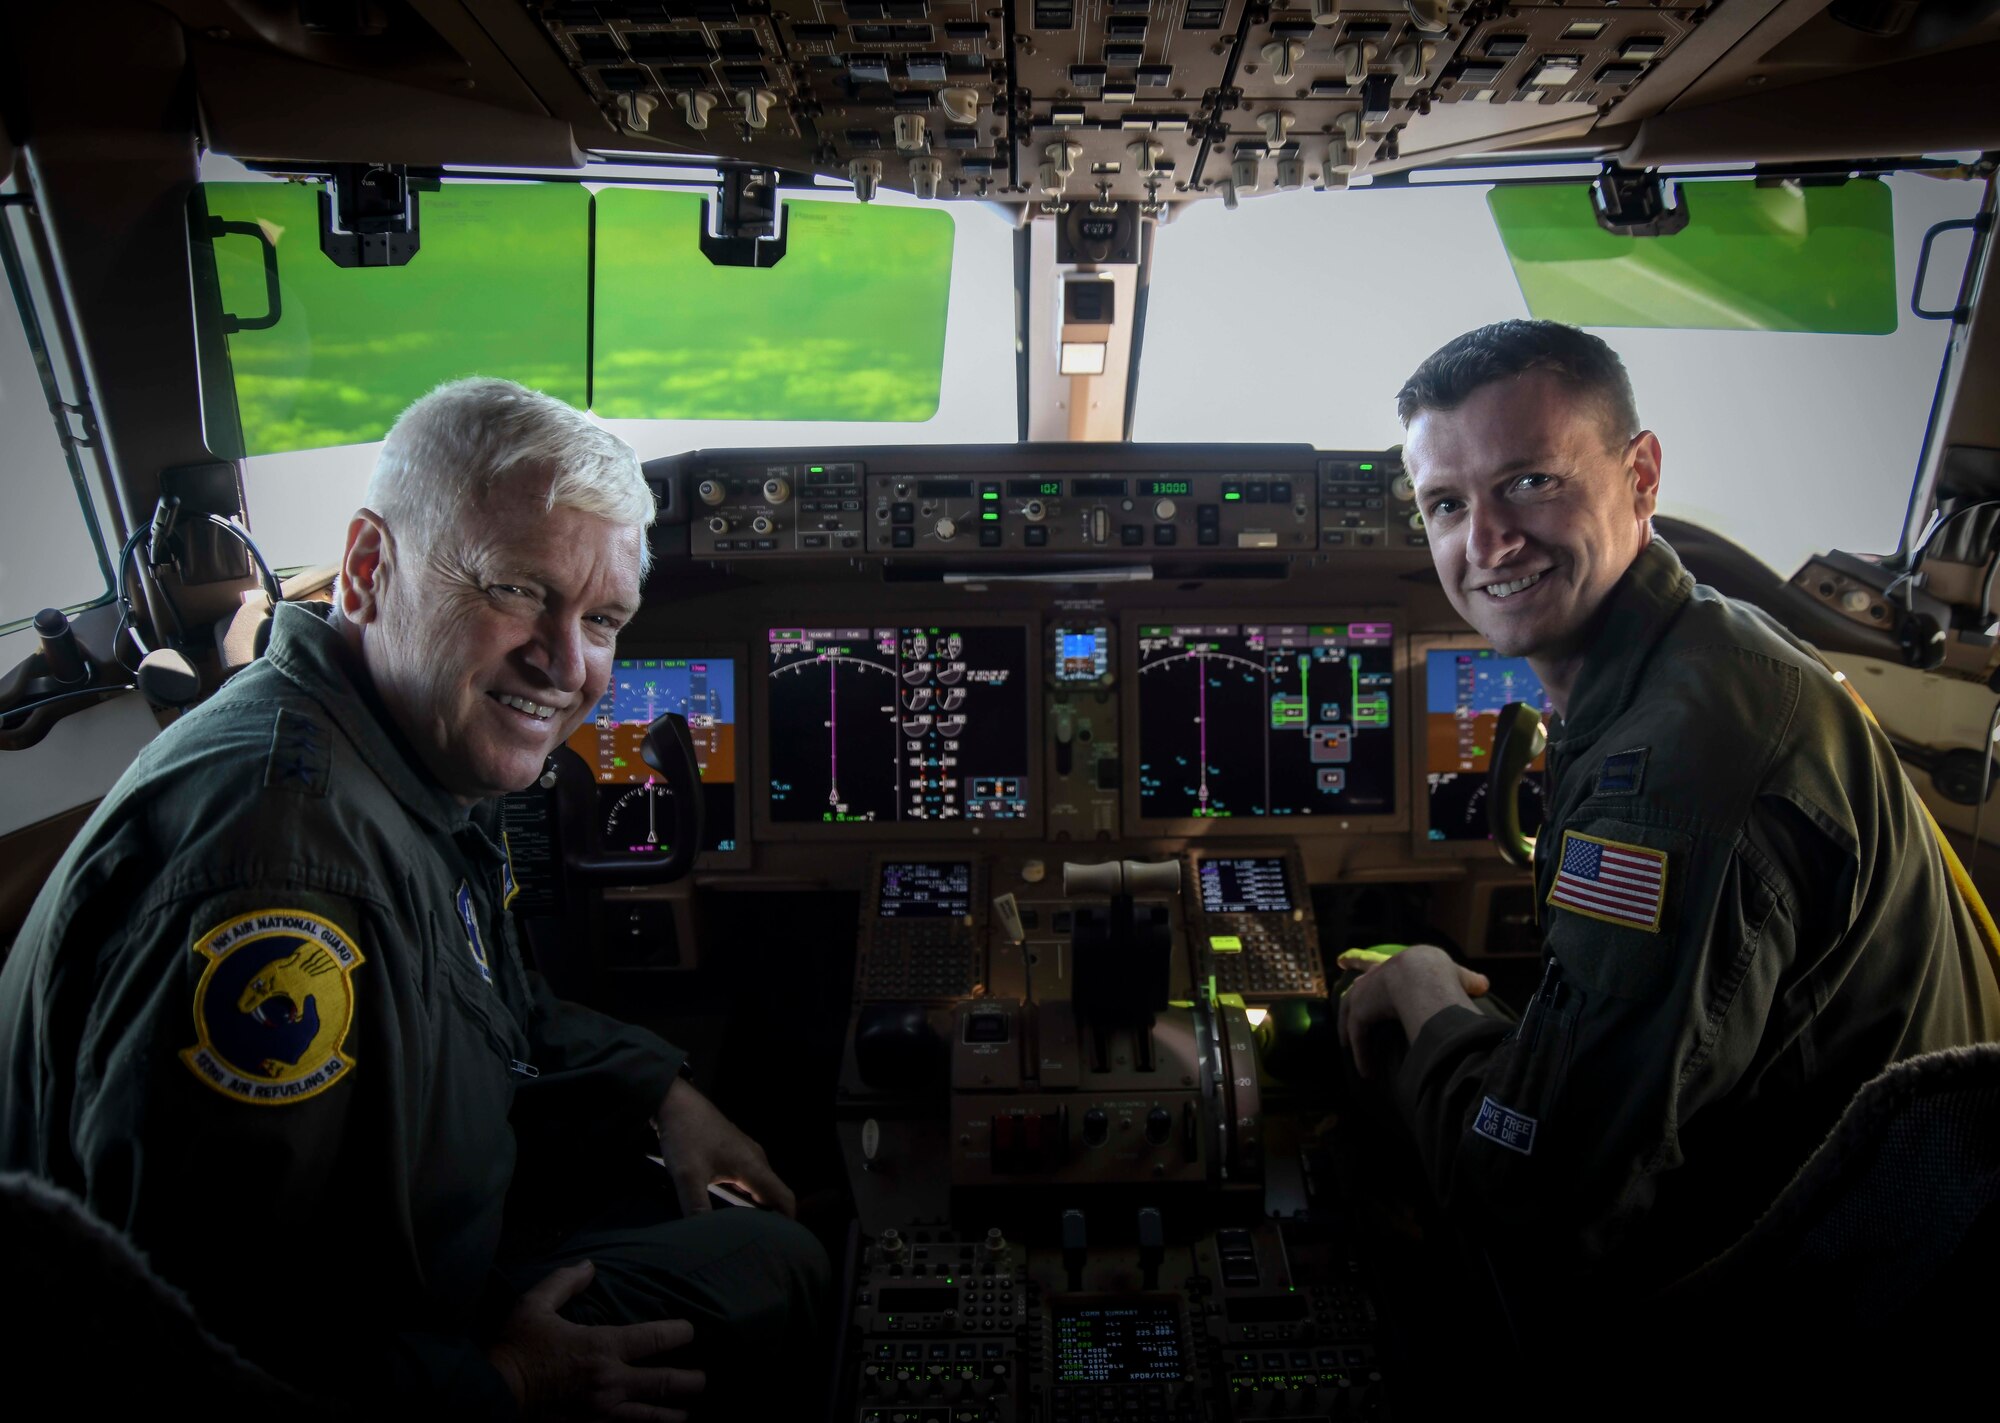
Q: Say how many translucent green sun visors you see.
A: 3